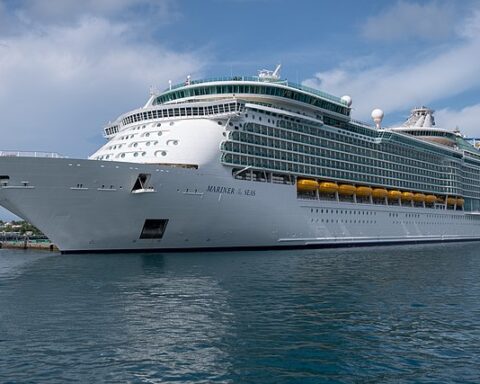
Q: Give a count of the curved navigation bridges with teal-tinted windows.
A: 1